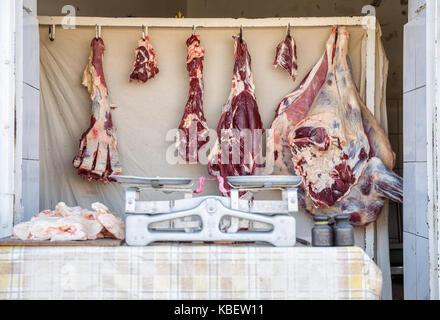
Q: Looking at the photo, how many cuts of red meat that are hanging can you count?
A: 6